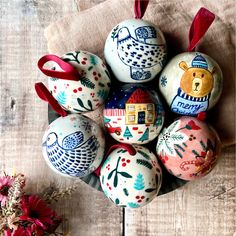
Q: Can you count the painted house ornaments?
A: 1